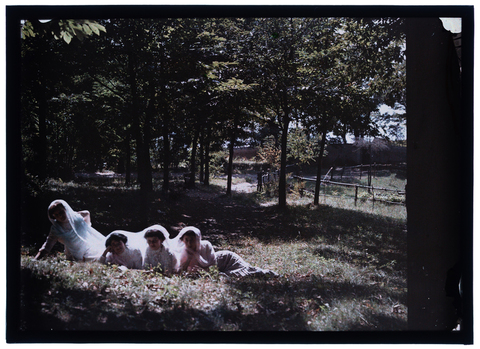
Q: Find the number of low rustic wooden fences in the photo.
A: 1